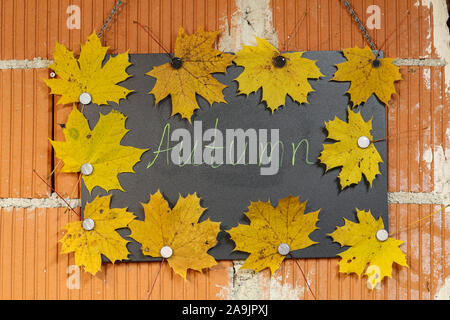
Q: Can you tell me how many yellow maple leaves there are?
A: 10